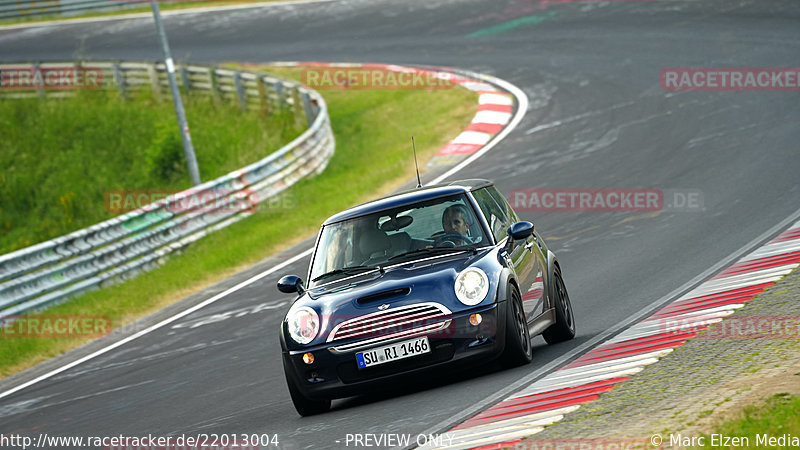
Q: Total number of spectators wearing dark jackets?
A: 0